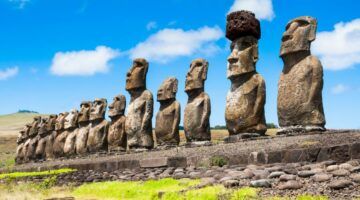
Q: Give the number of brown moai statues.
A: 15